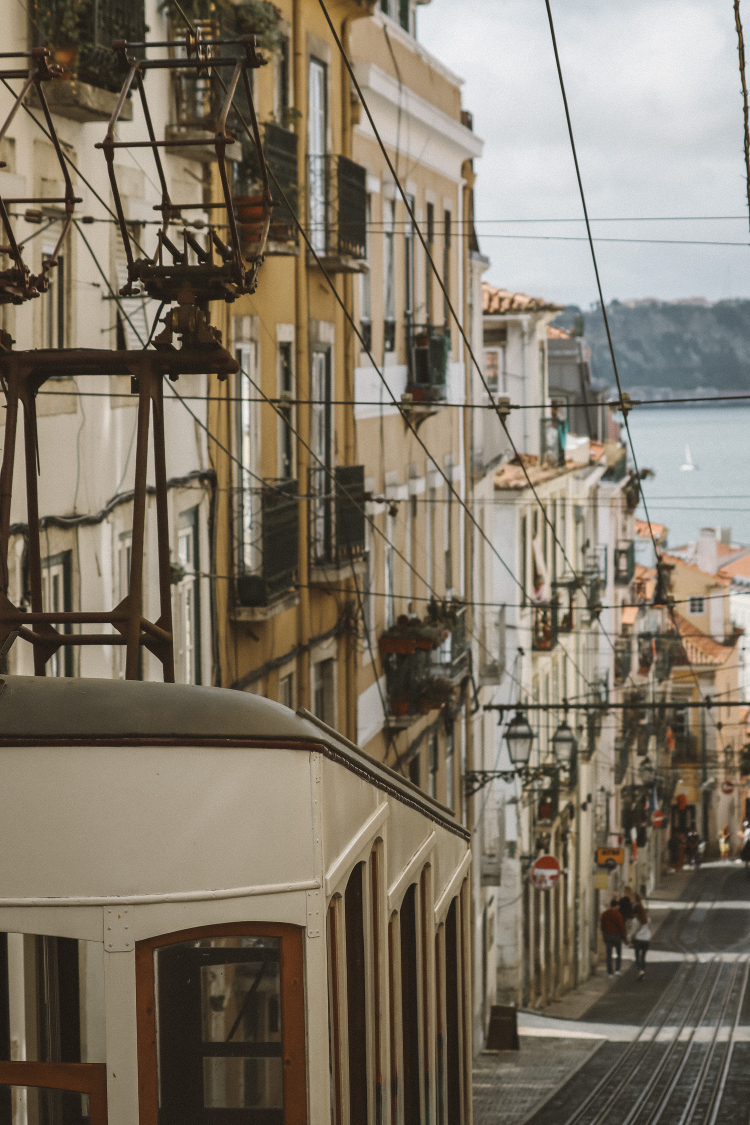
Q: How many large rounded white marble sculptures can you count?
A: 0